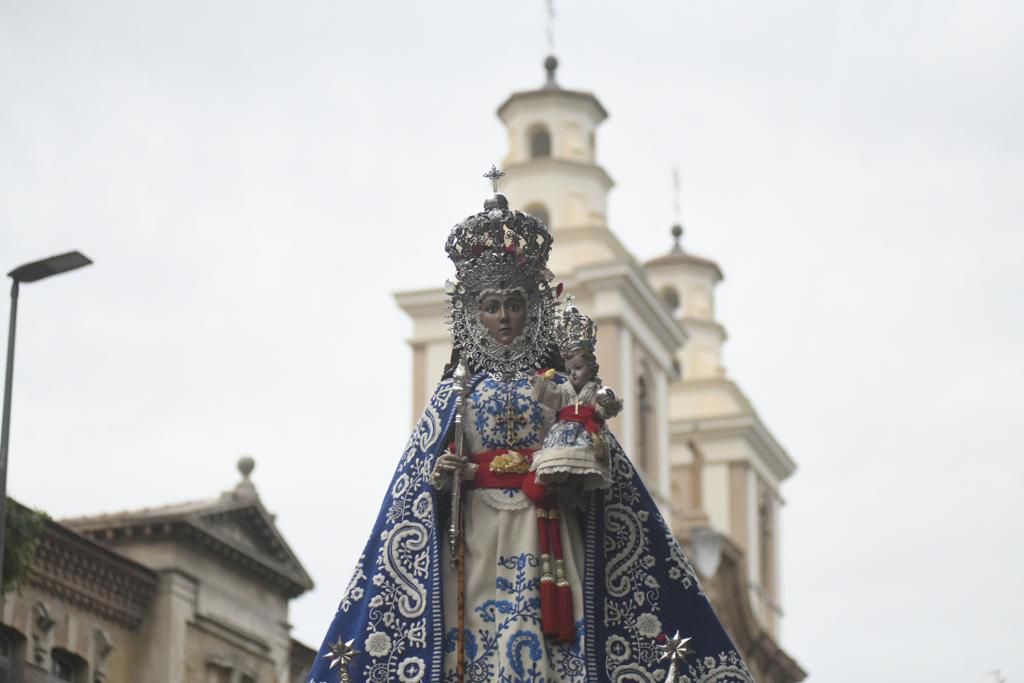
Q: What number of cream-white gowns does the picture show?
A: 2